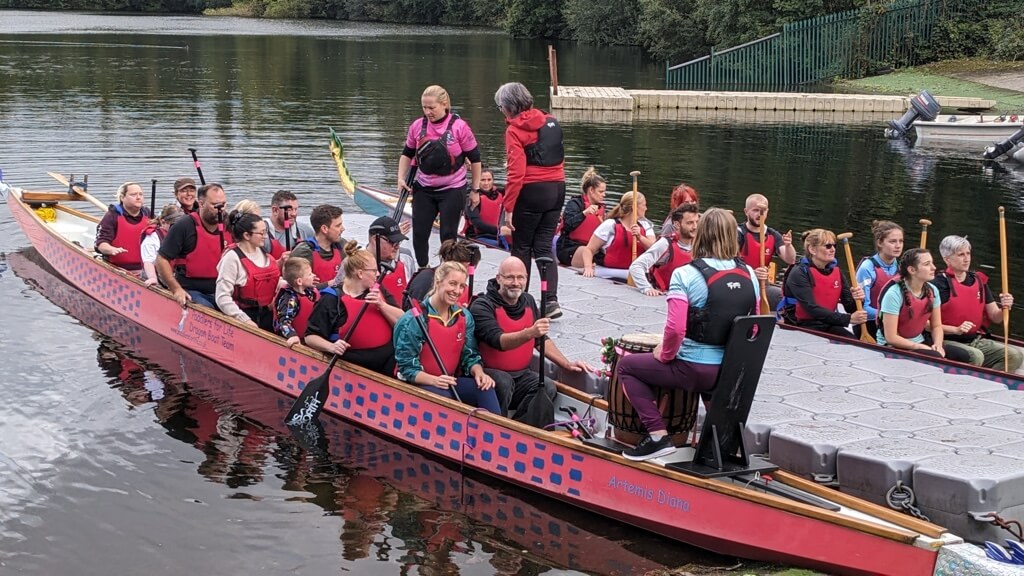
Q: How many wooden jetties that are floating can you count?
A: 1